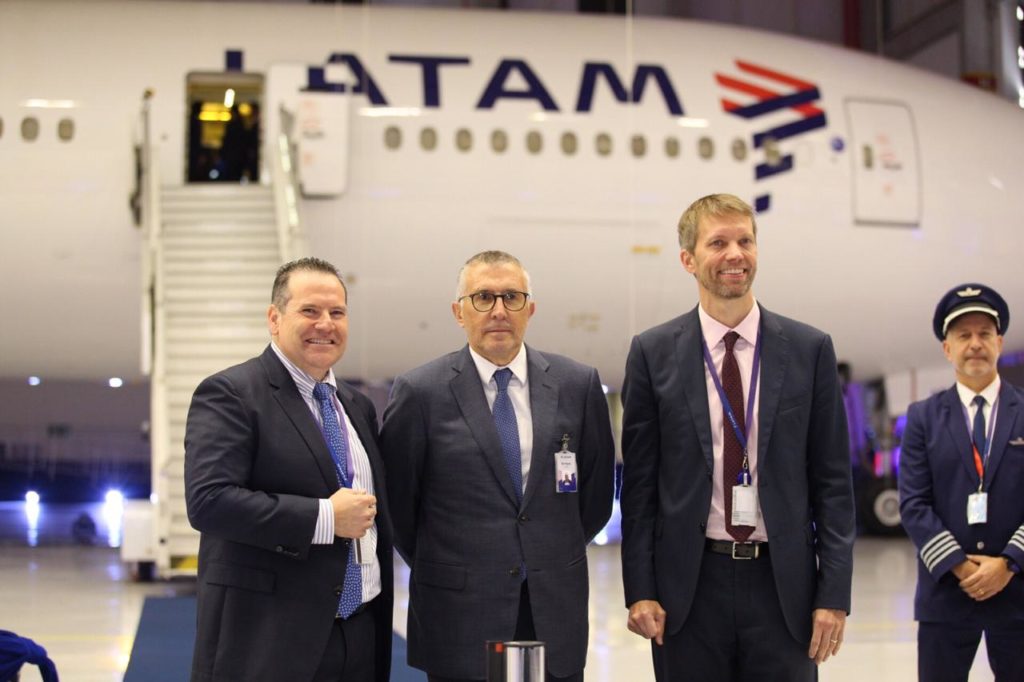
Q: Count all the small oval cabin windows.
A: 15